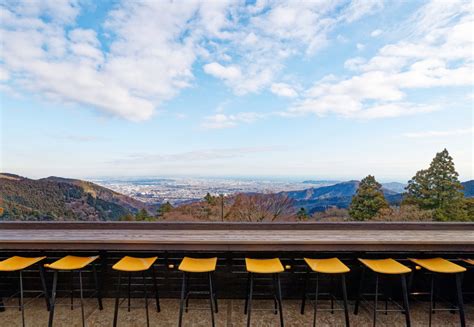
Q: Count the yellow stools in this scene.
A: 8